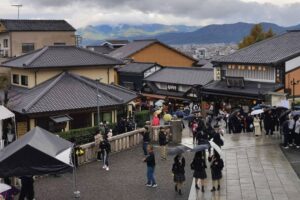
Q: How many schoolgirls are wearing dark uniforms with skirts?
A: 3